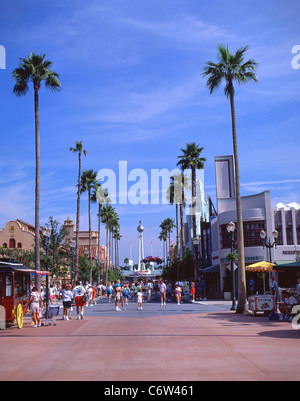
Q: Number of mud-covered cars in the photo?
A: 0